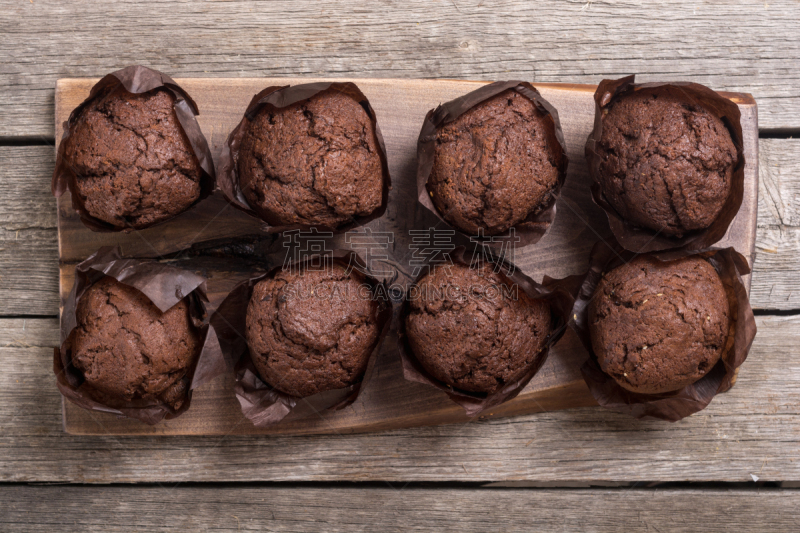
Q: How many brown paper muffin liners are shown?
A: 8